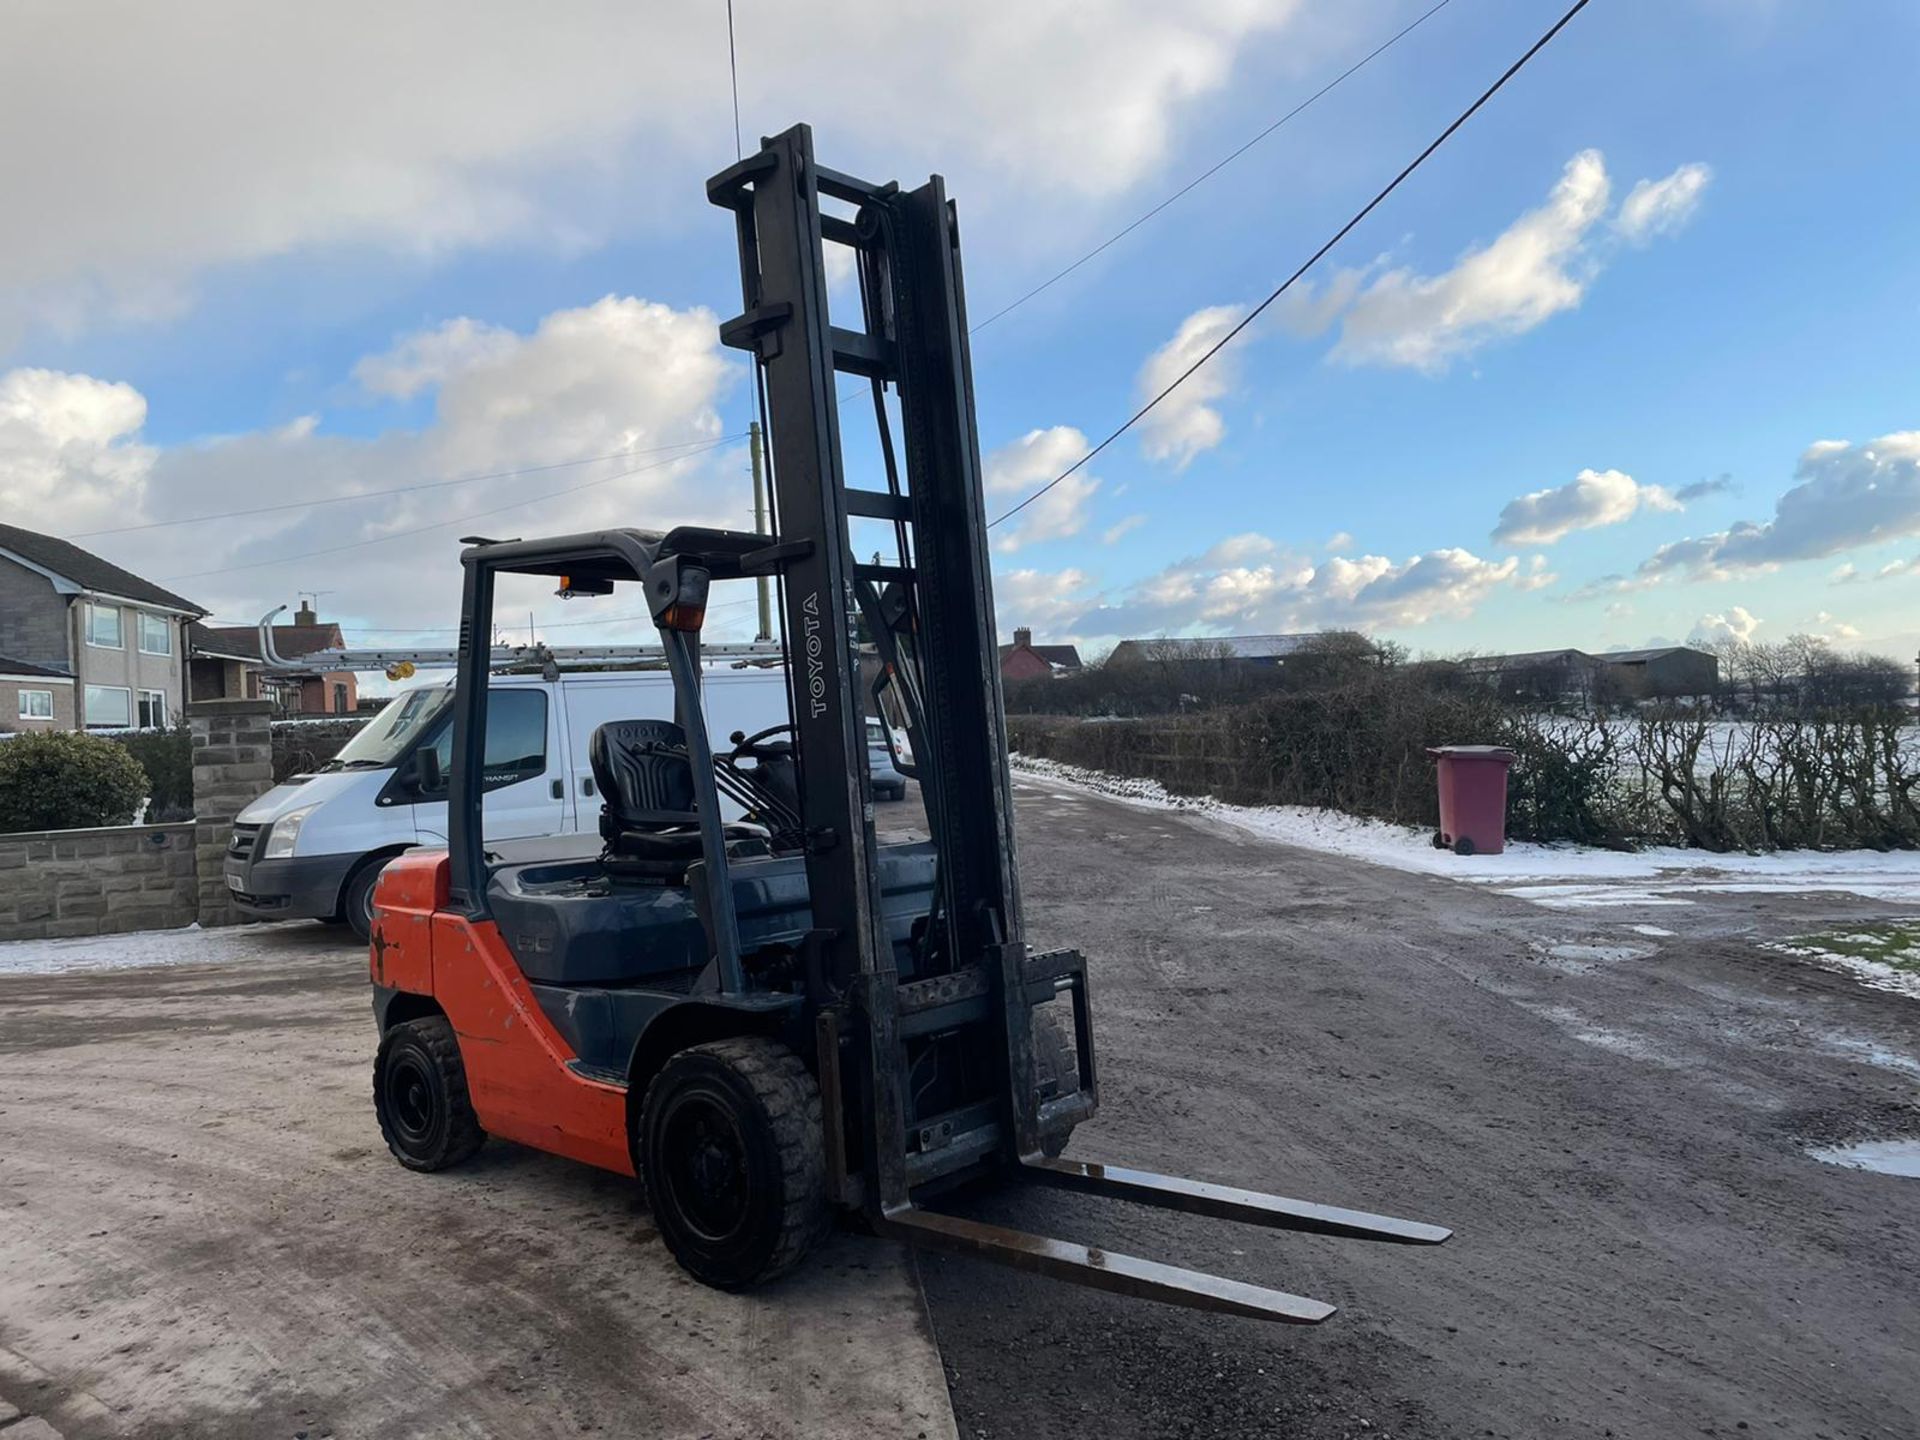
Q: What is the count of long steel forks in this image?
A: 2